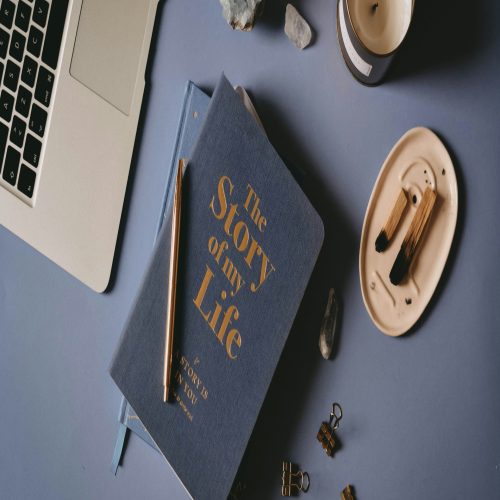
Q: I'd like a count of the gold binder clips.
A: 3